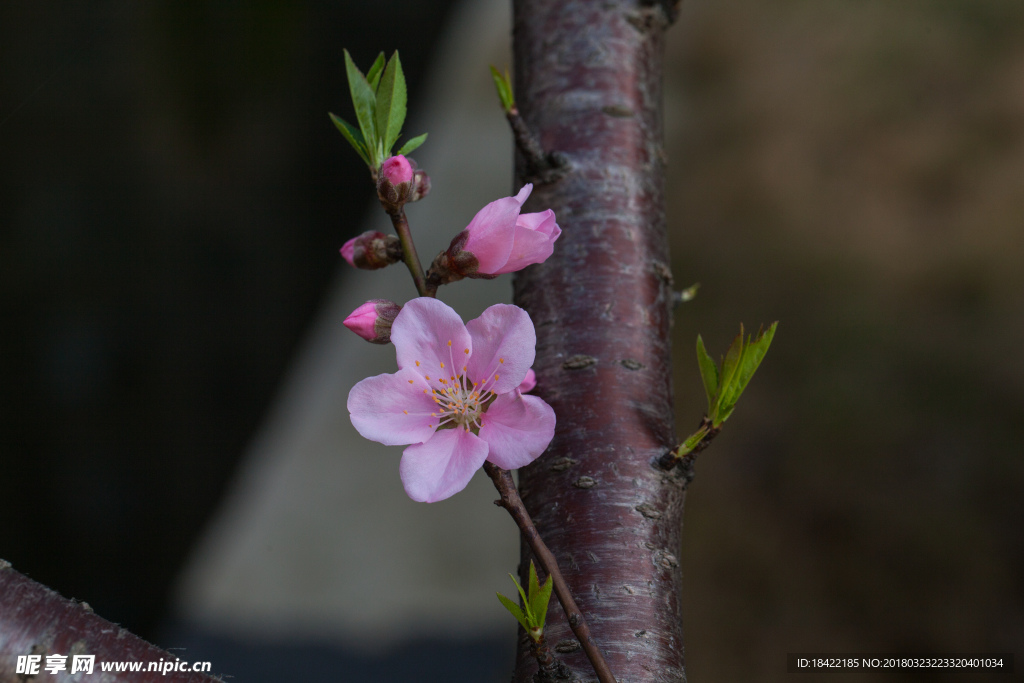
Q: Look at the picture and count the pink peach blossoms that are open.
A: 1